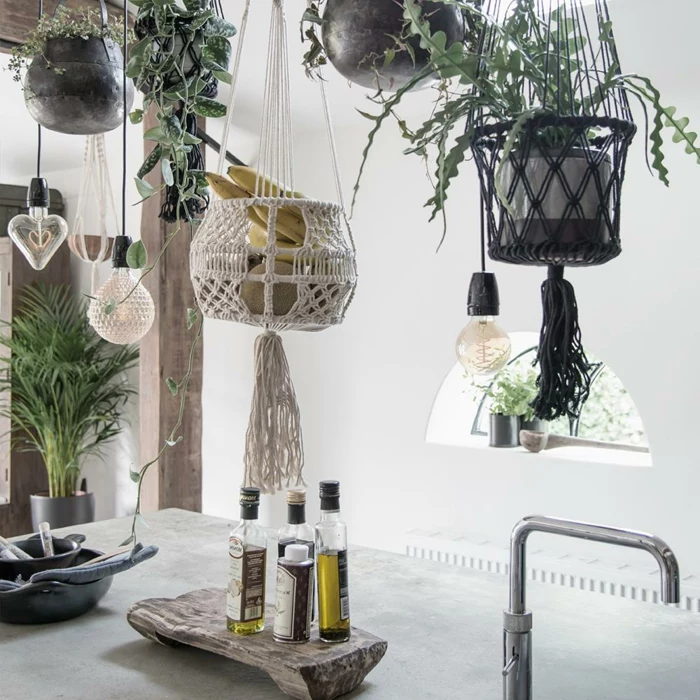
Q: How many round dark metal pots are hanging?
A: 2